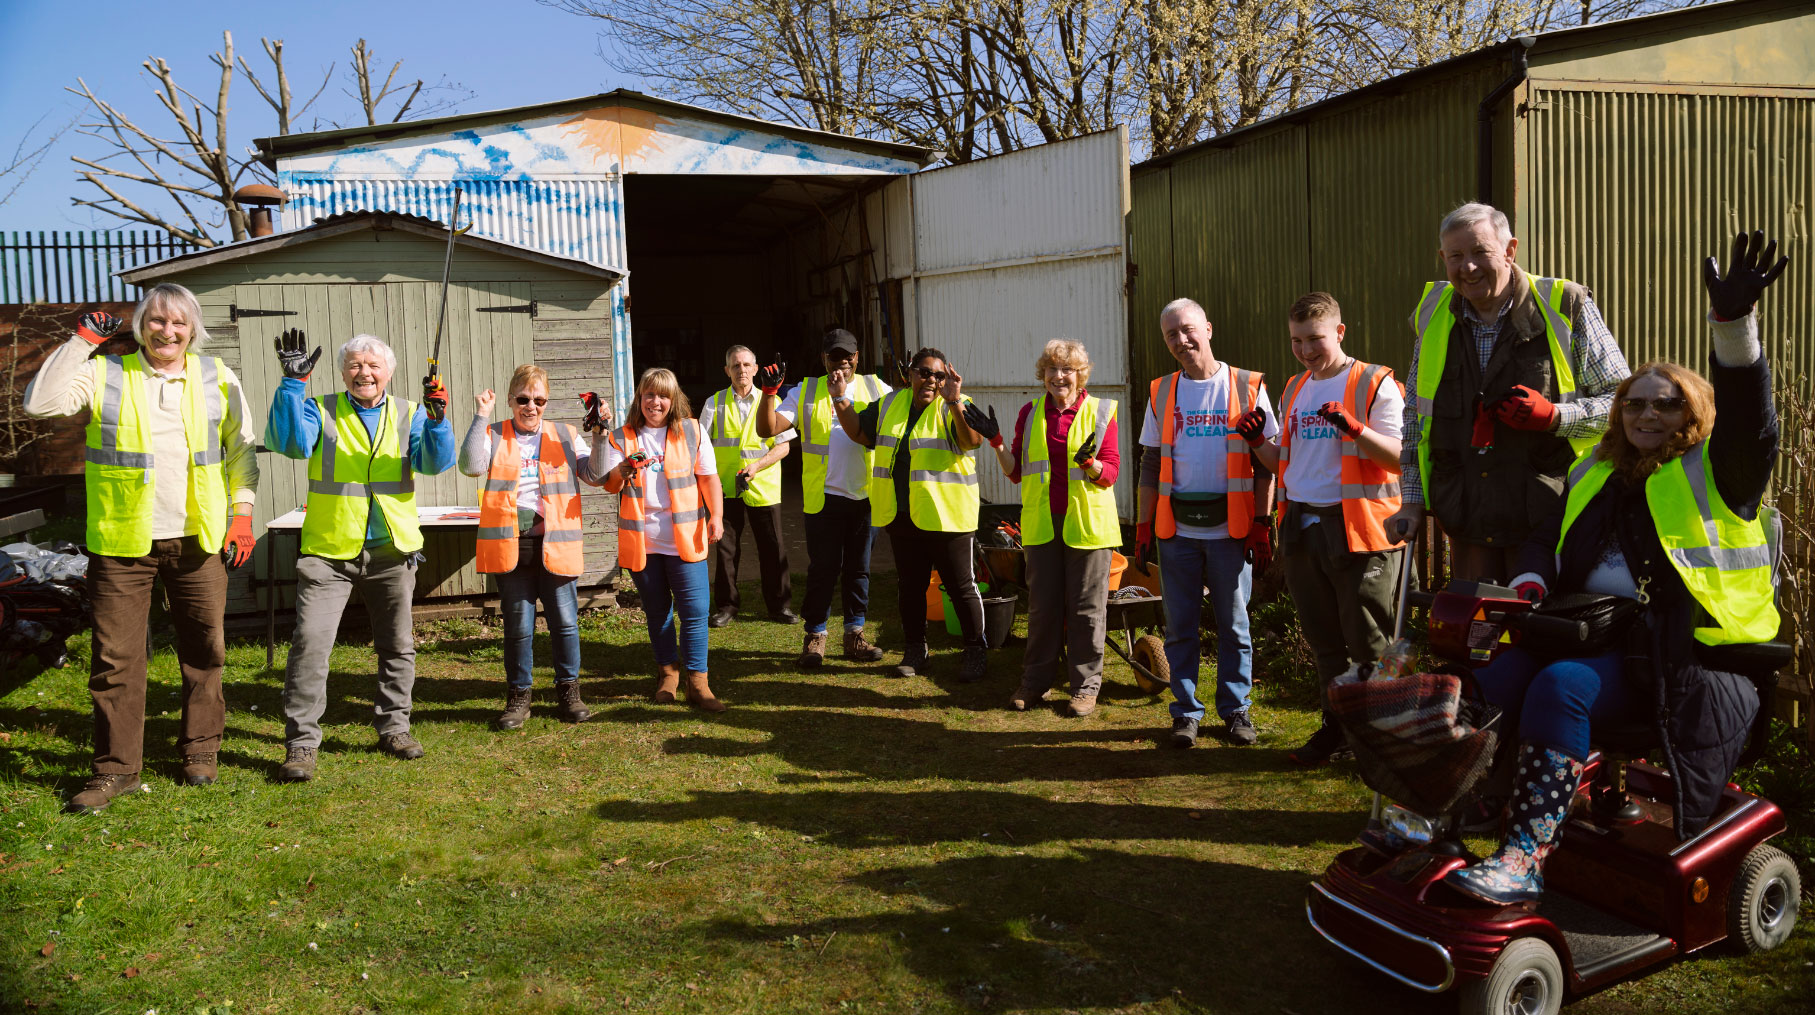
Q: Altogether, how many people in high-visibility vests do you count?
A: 12